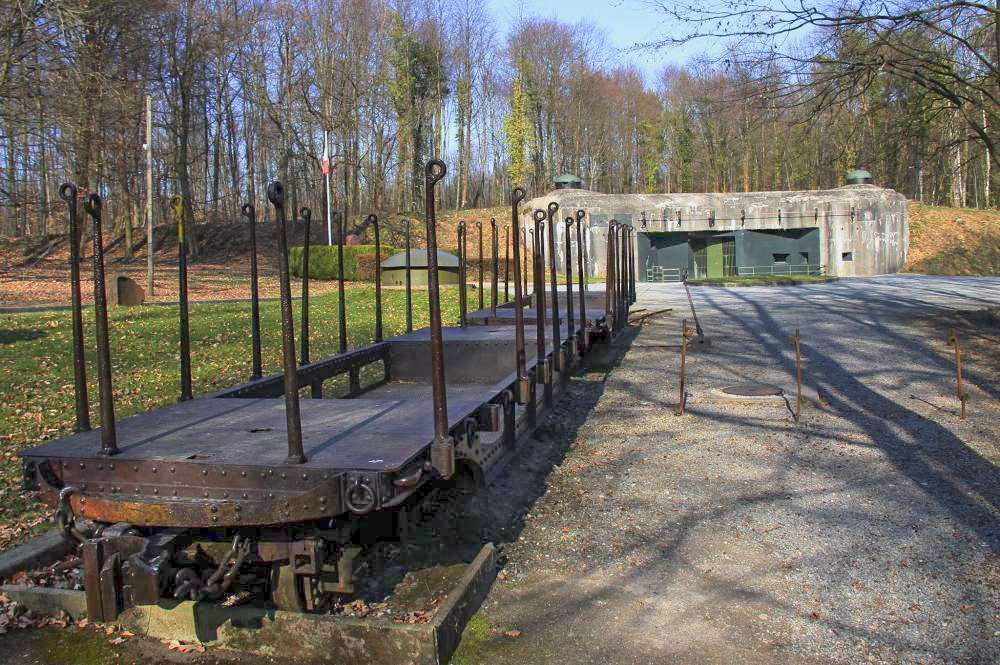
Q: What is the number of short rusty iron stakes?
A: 3